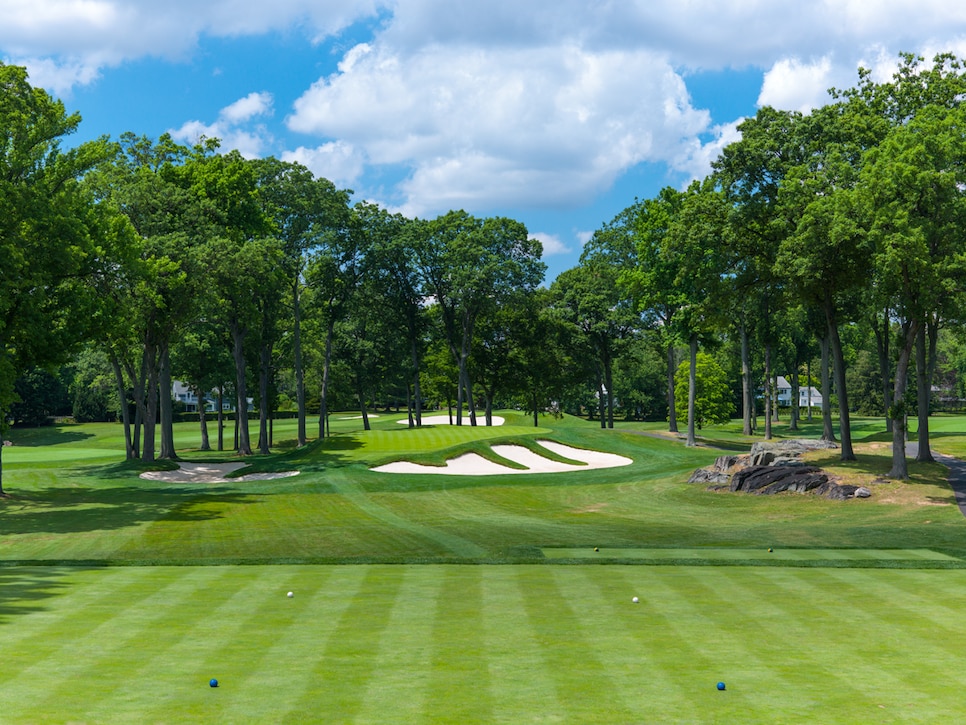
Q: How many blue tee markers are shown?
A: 2